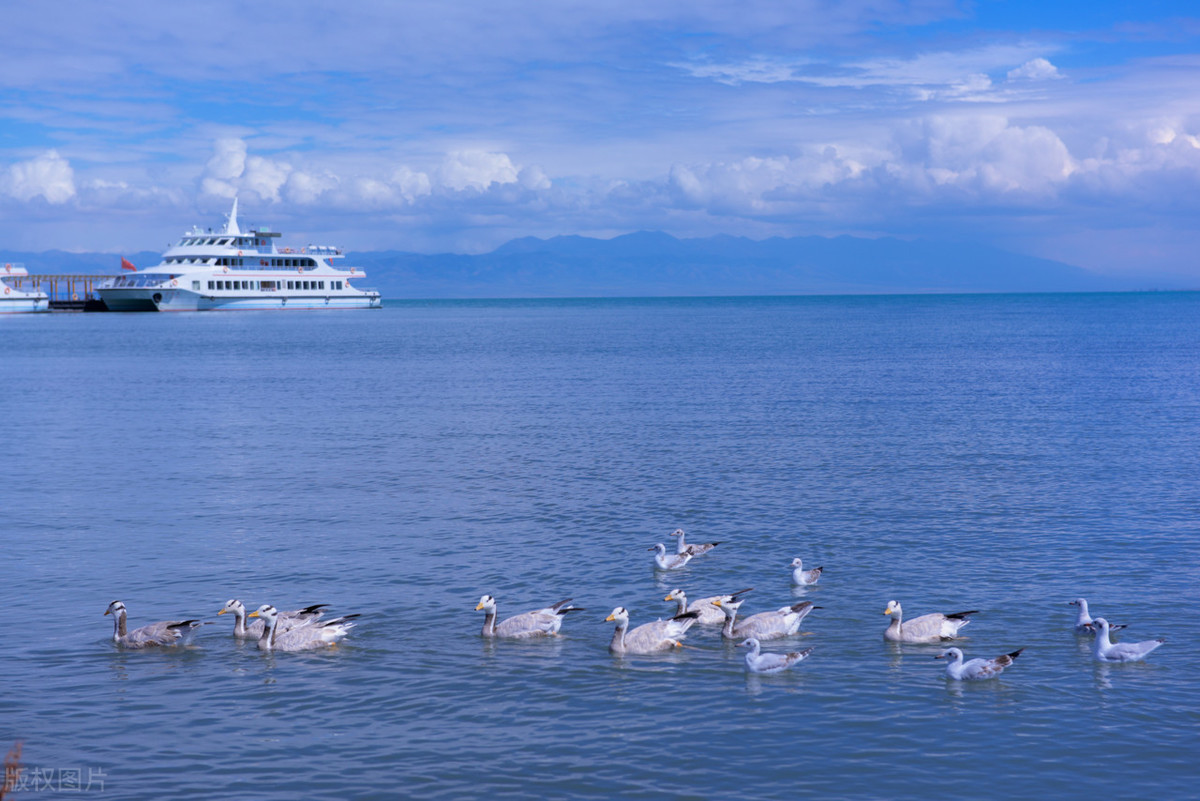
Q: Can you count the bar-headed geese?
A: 8